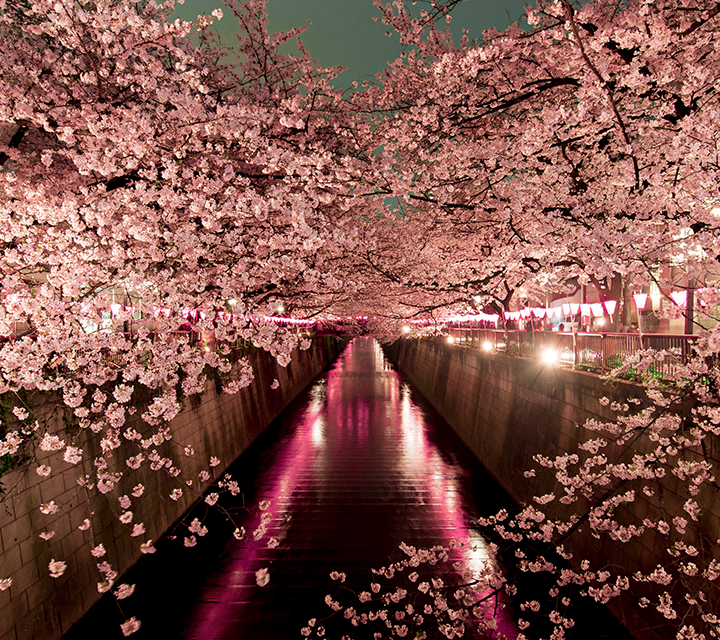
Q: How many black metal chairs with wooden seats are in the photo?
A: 0